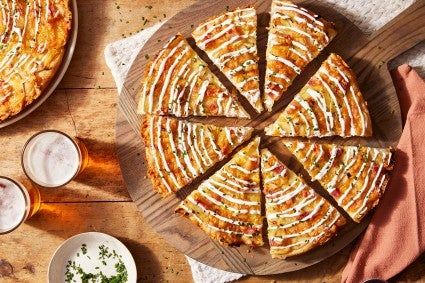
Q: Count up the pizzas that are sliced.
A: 1